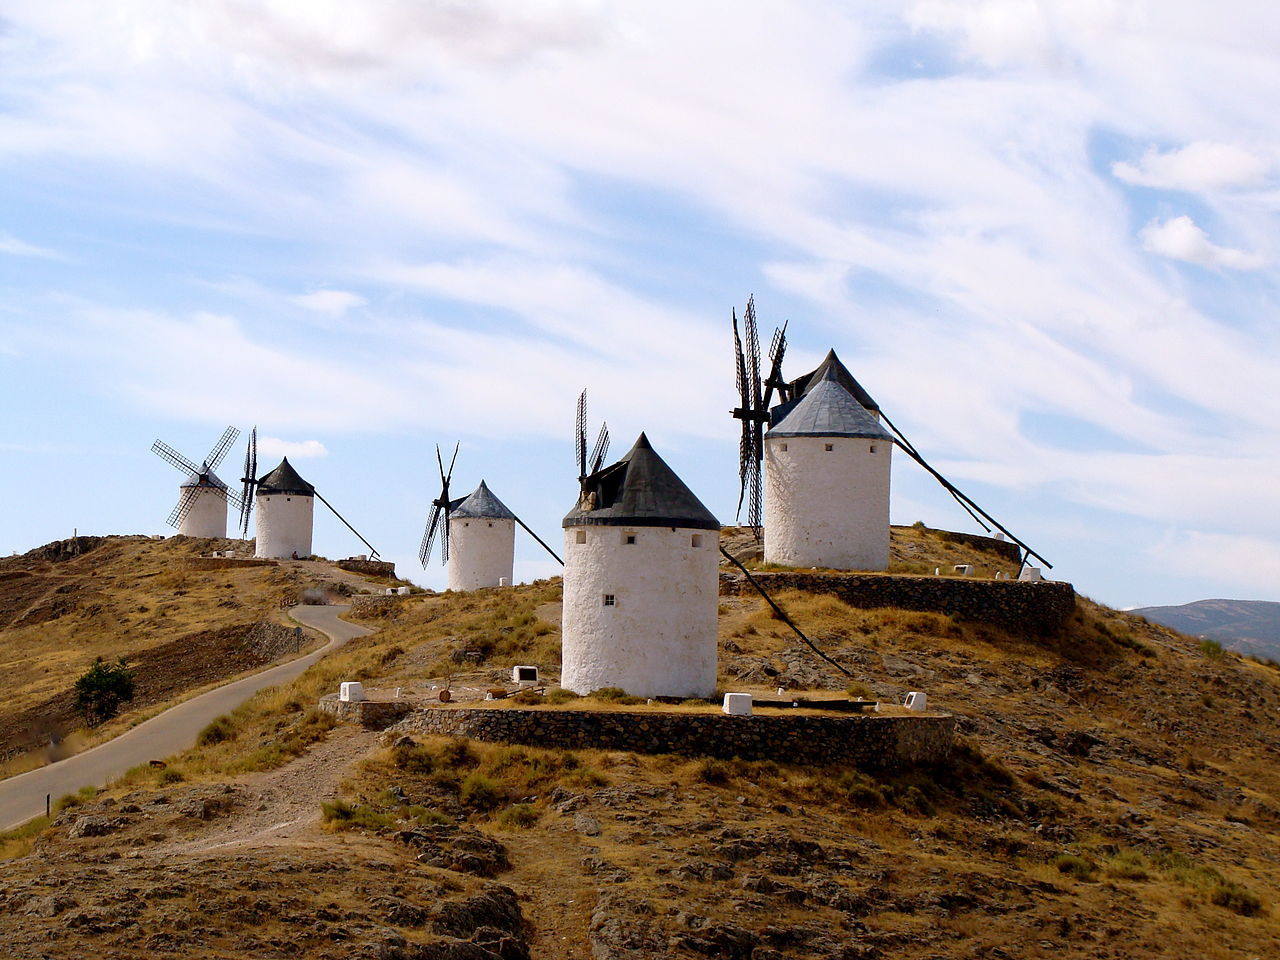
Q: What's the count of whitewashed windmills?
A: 6